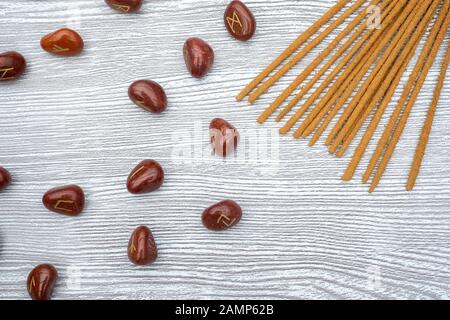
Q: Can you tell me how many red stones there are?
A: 13